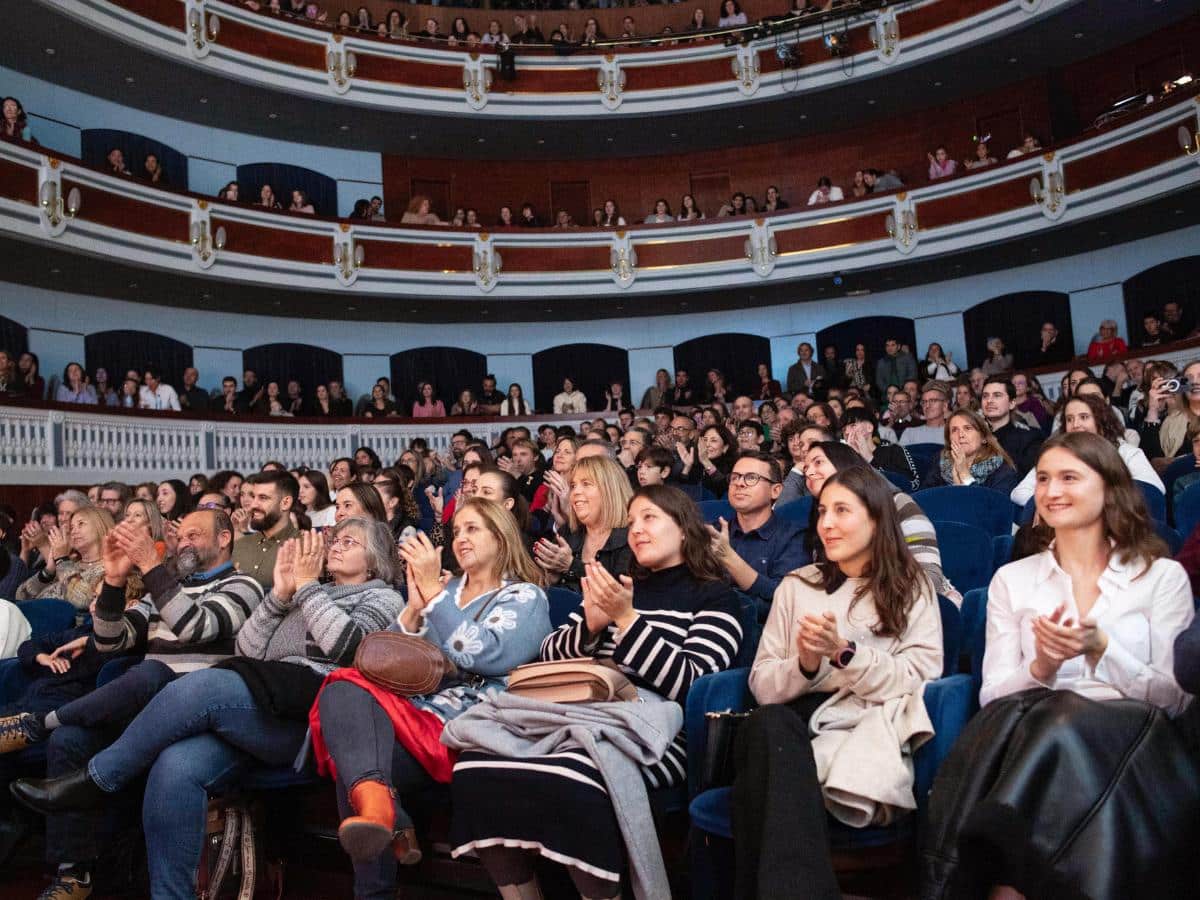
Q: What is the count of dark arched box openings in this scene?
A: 11